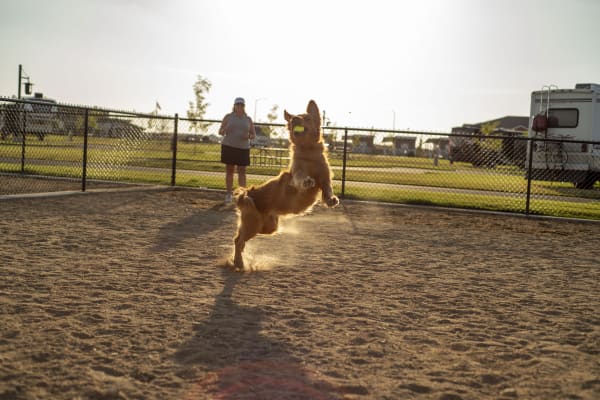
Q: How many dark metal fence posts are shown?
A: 5